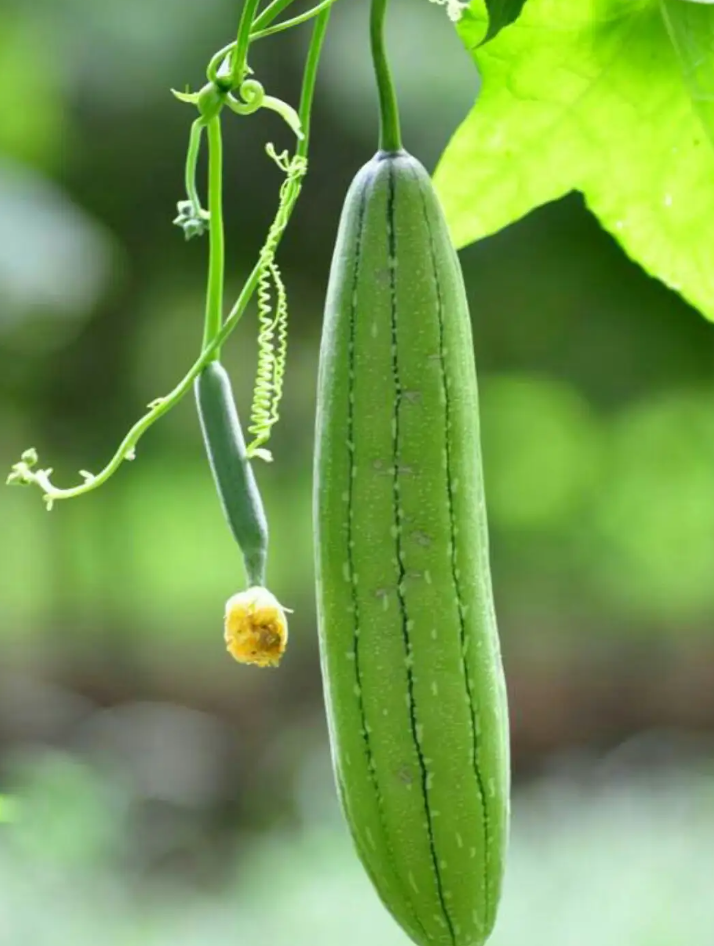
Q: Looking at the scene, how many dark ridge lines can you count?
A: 3